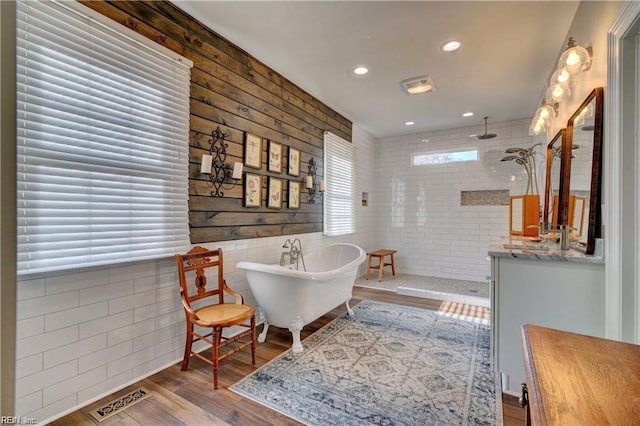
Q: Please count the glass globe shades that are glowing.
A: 6